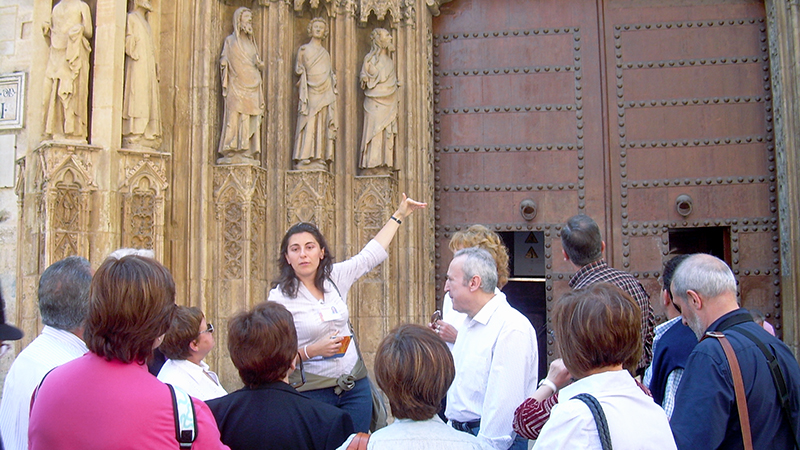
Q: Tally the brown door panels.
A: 2